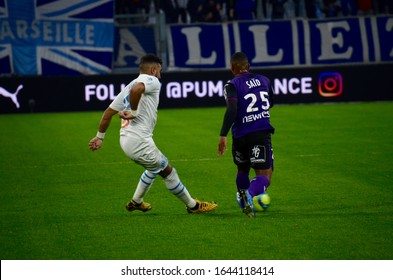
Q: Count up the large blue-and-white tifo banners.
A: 2